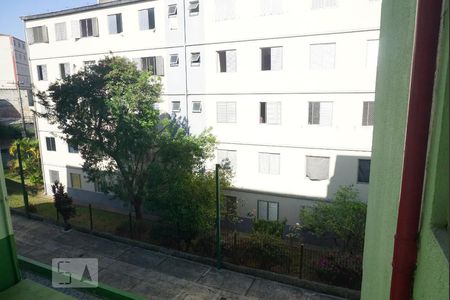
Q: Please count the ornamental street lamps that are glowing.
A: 0